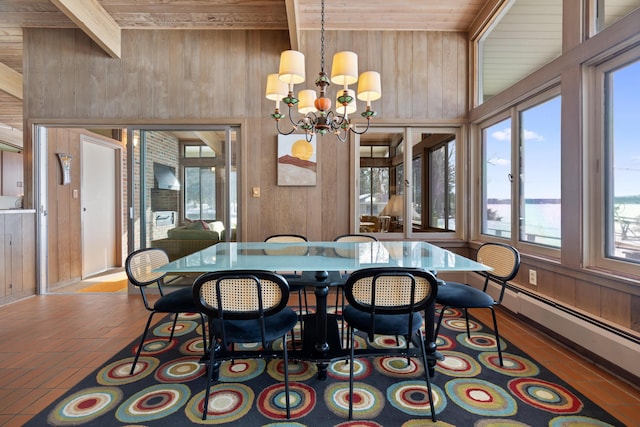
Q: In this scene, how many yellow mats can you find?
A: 1